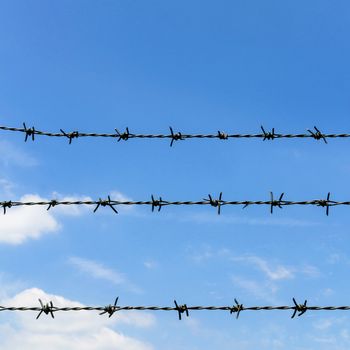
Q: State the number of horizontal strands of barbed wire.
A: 3